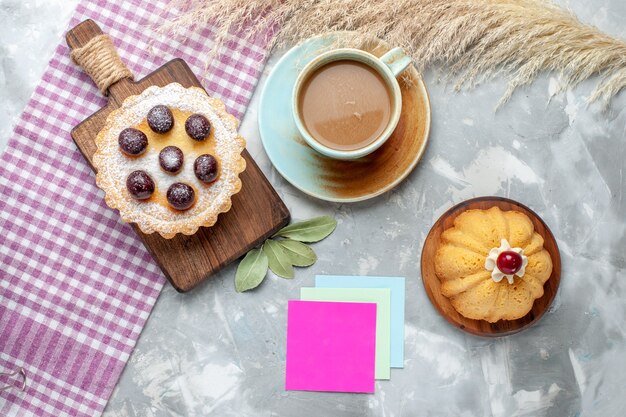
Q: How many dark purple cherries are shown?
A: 7